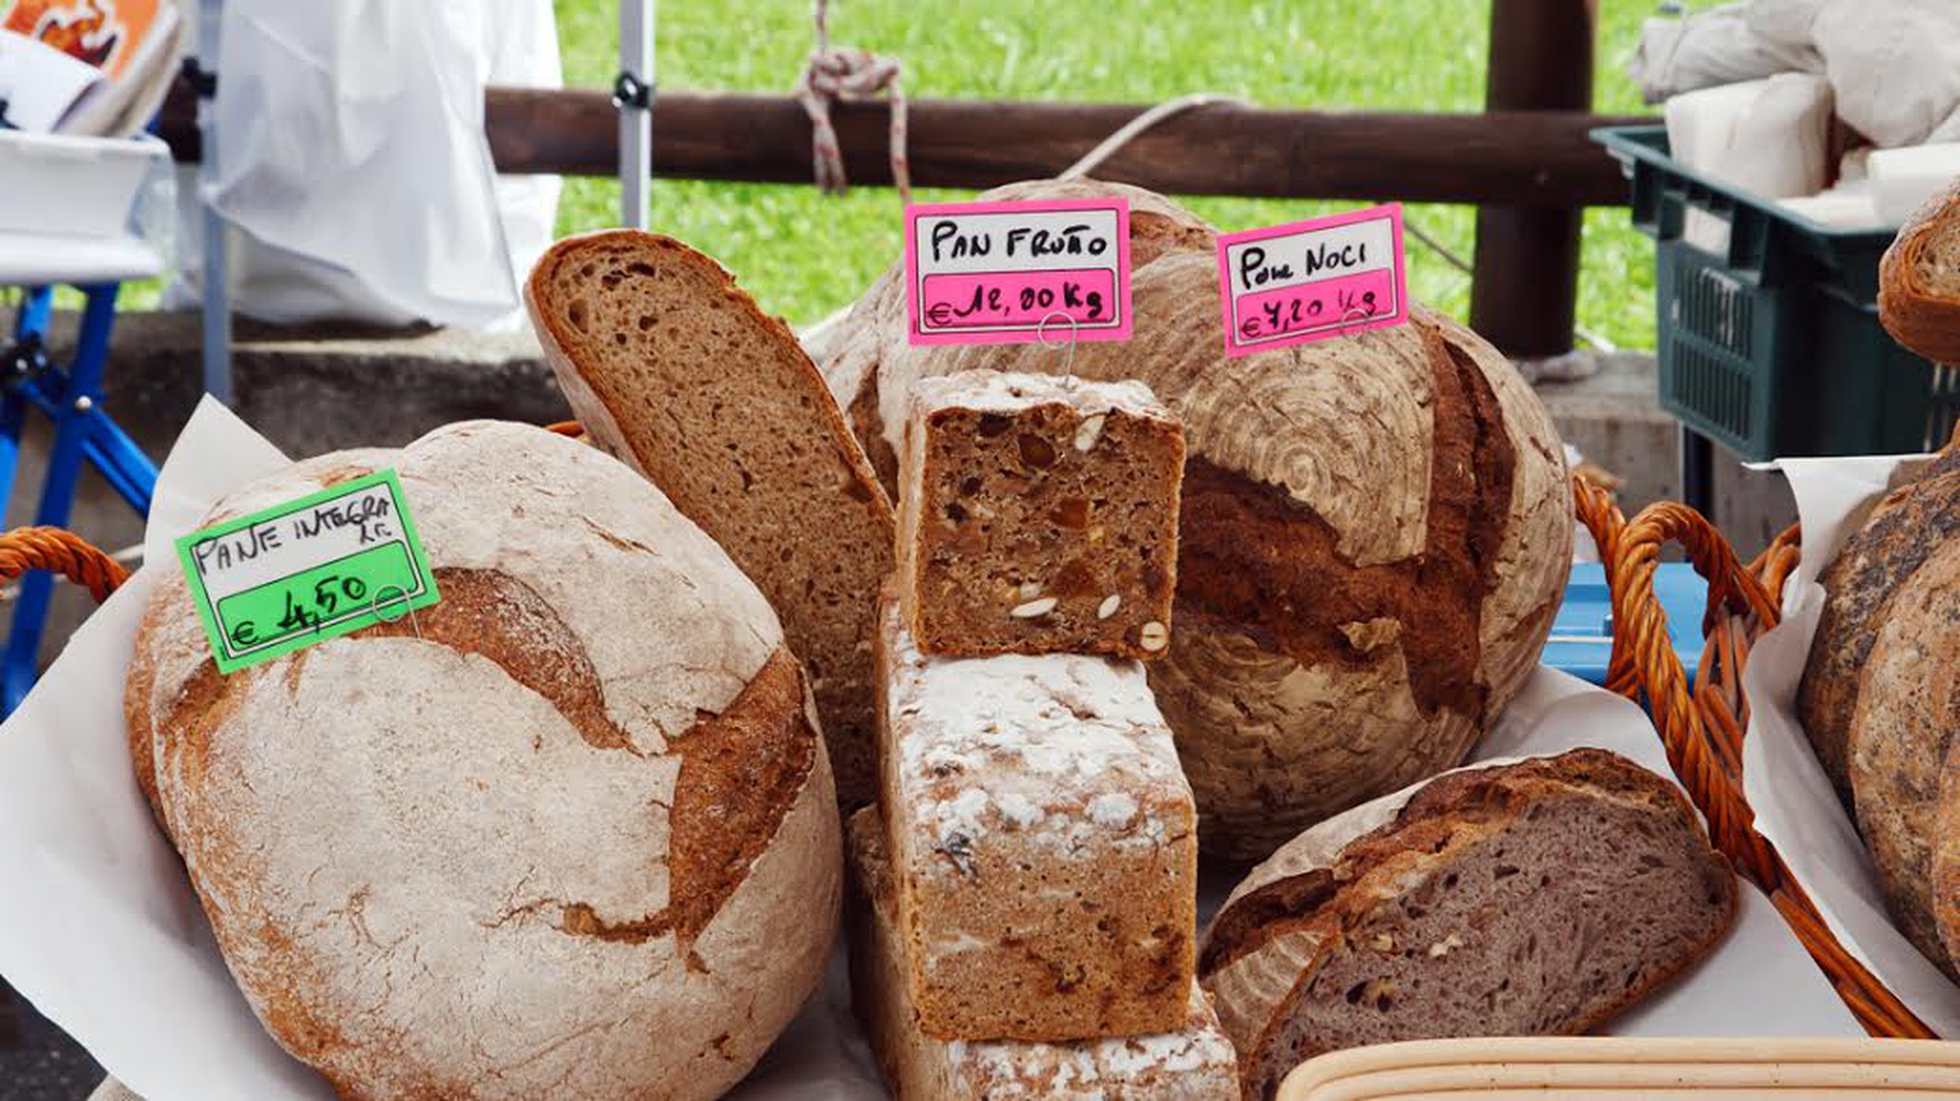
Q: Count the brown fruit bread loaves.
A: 3